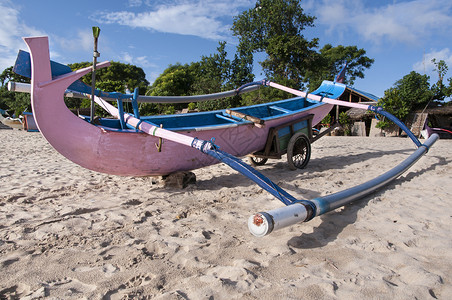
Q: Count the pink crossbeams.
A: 2